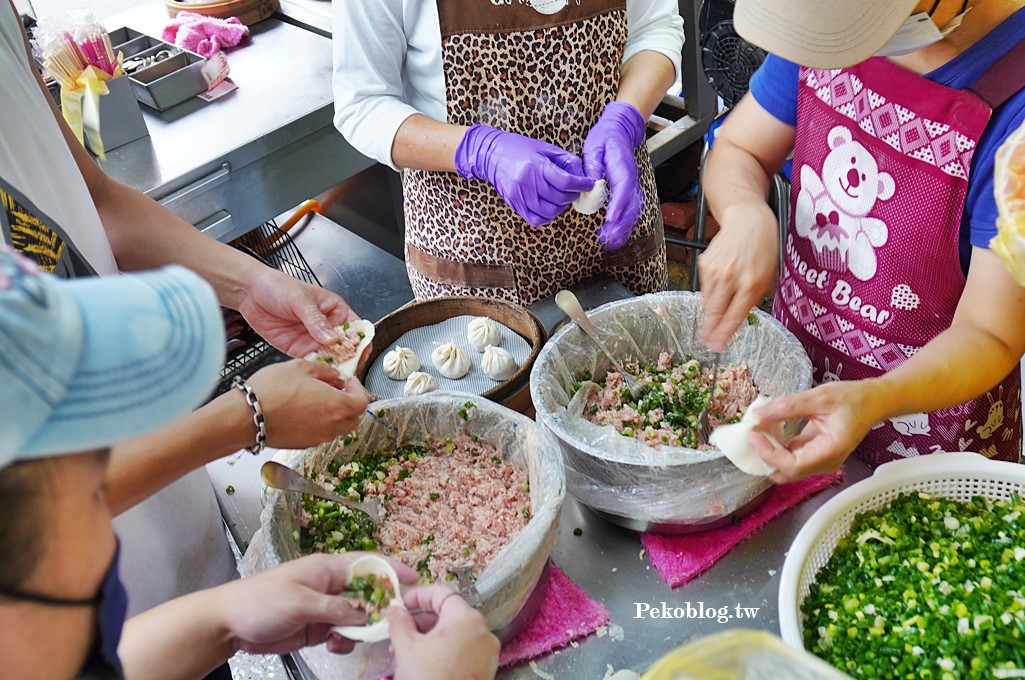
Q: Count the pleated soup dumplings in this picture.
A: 5